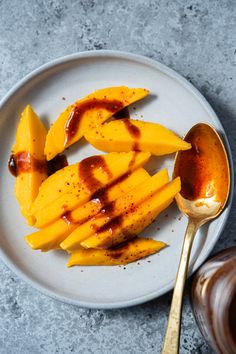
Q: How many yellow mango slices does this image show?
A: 8